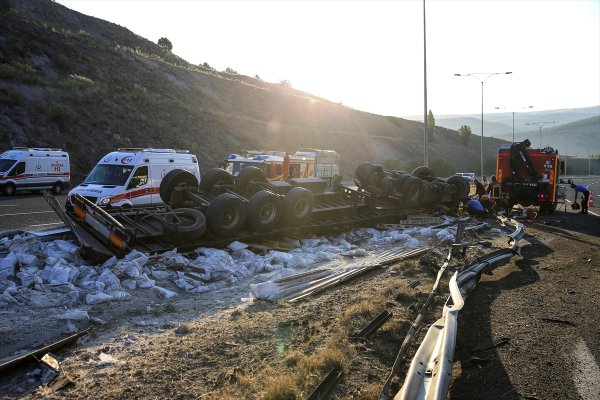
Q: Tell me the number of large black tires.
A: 11